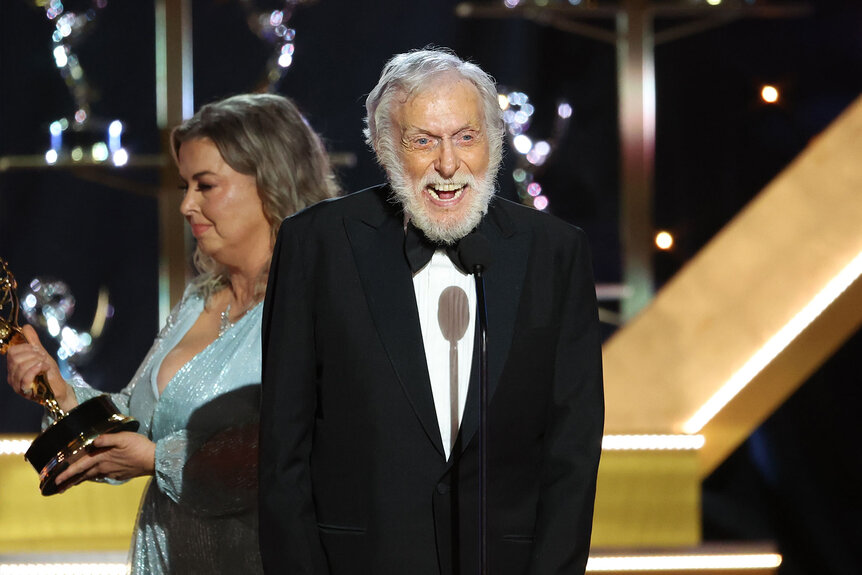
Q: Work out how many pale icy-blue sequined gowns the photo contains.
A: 1